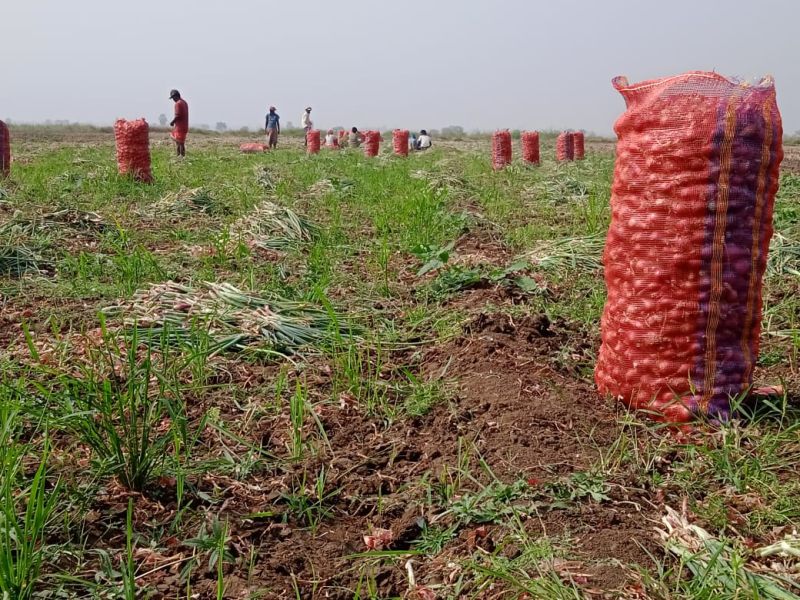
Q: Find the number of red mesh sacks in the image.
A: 11